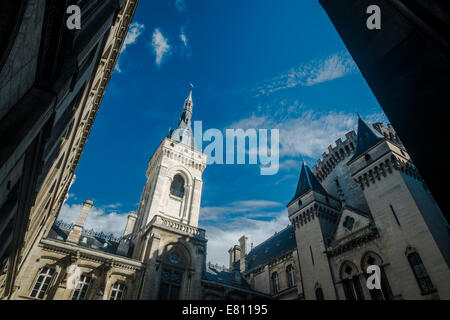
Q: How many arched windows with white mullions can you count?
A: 3